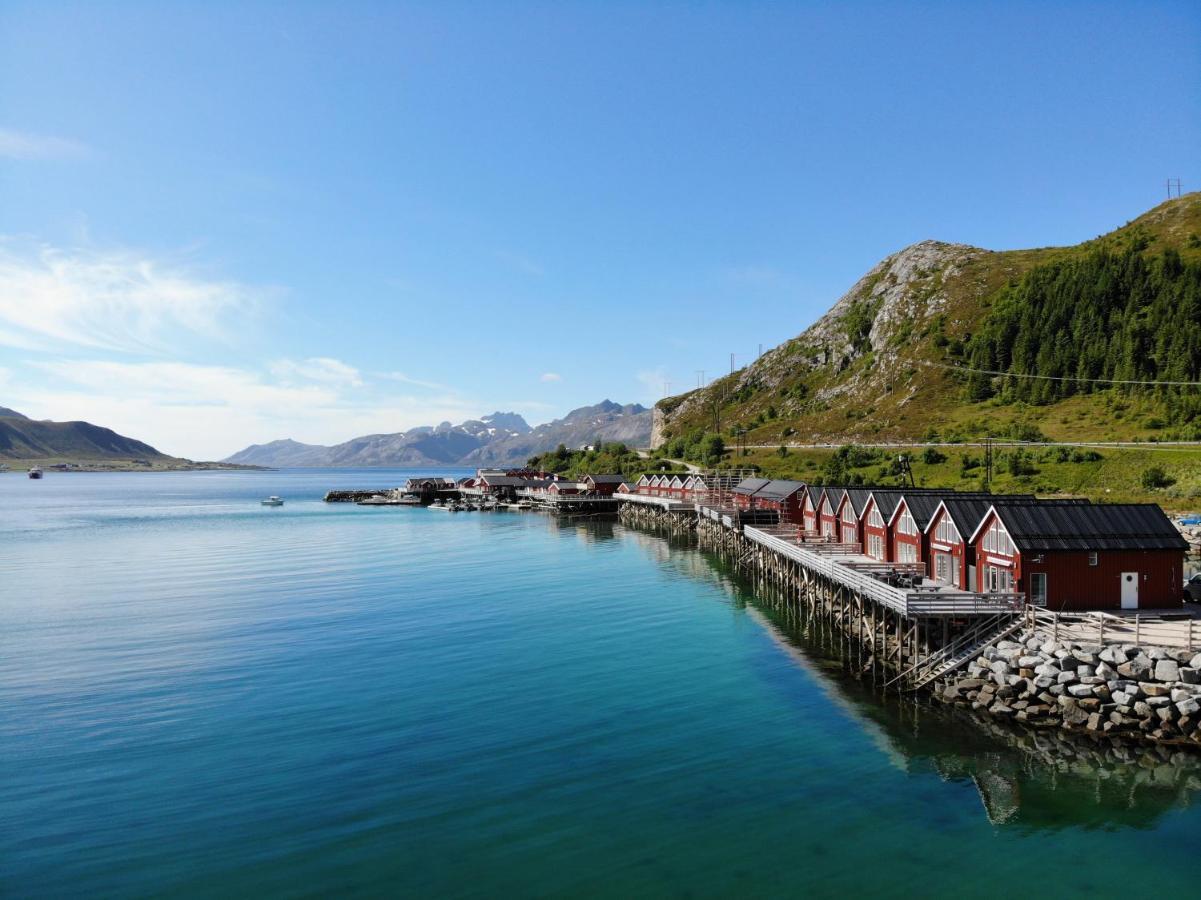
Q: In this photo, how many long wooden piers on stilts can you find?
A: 1